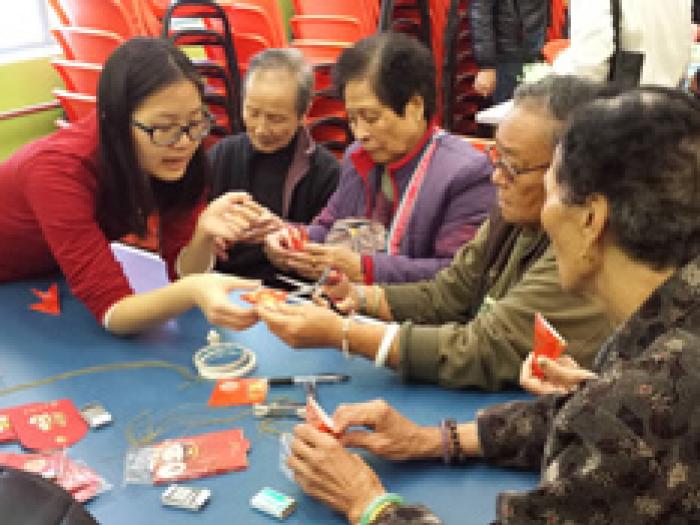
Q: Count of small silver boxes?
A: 3